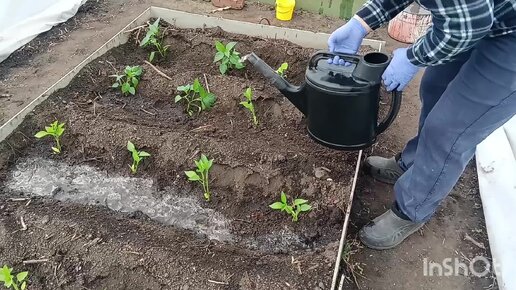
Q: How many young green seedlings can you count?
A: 11